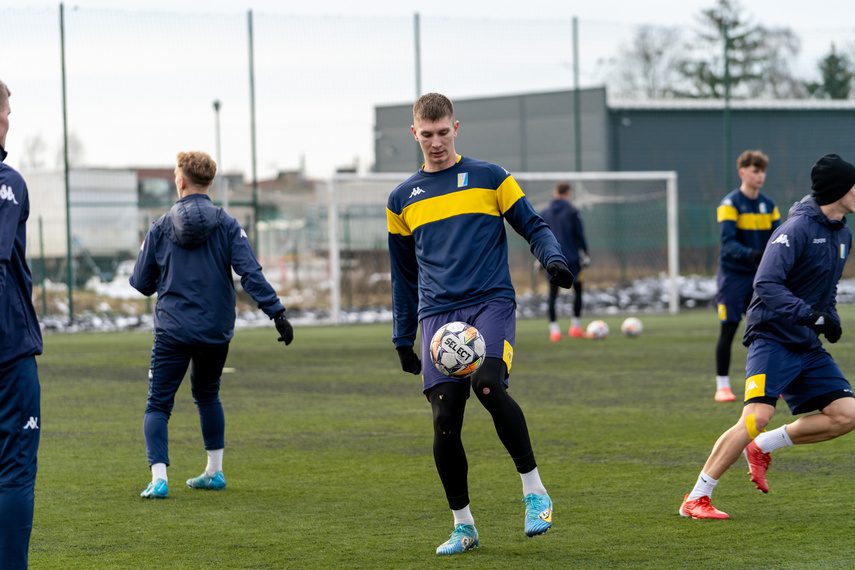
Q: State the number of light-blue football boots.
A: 4